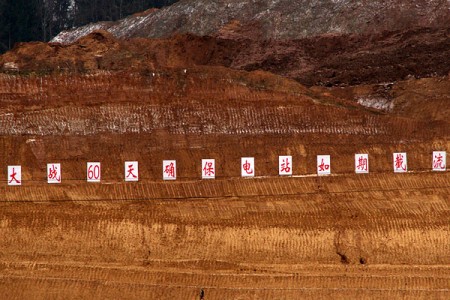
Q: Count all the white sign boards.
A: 12